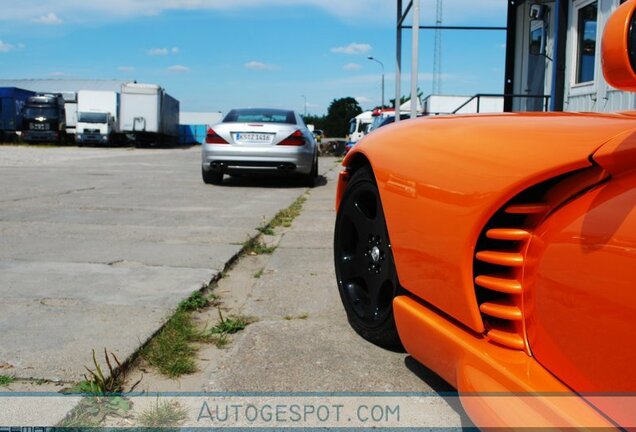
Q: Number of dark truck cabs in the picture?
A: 1